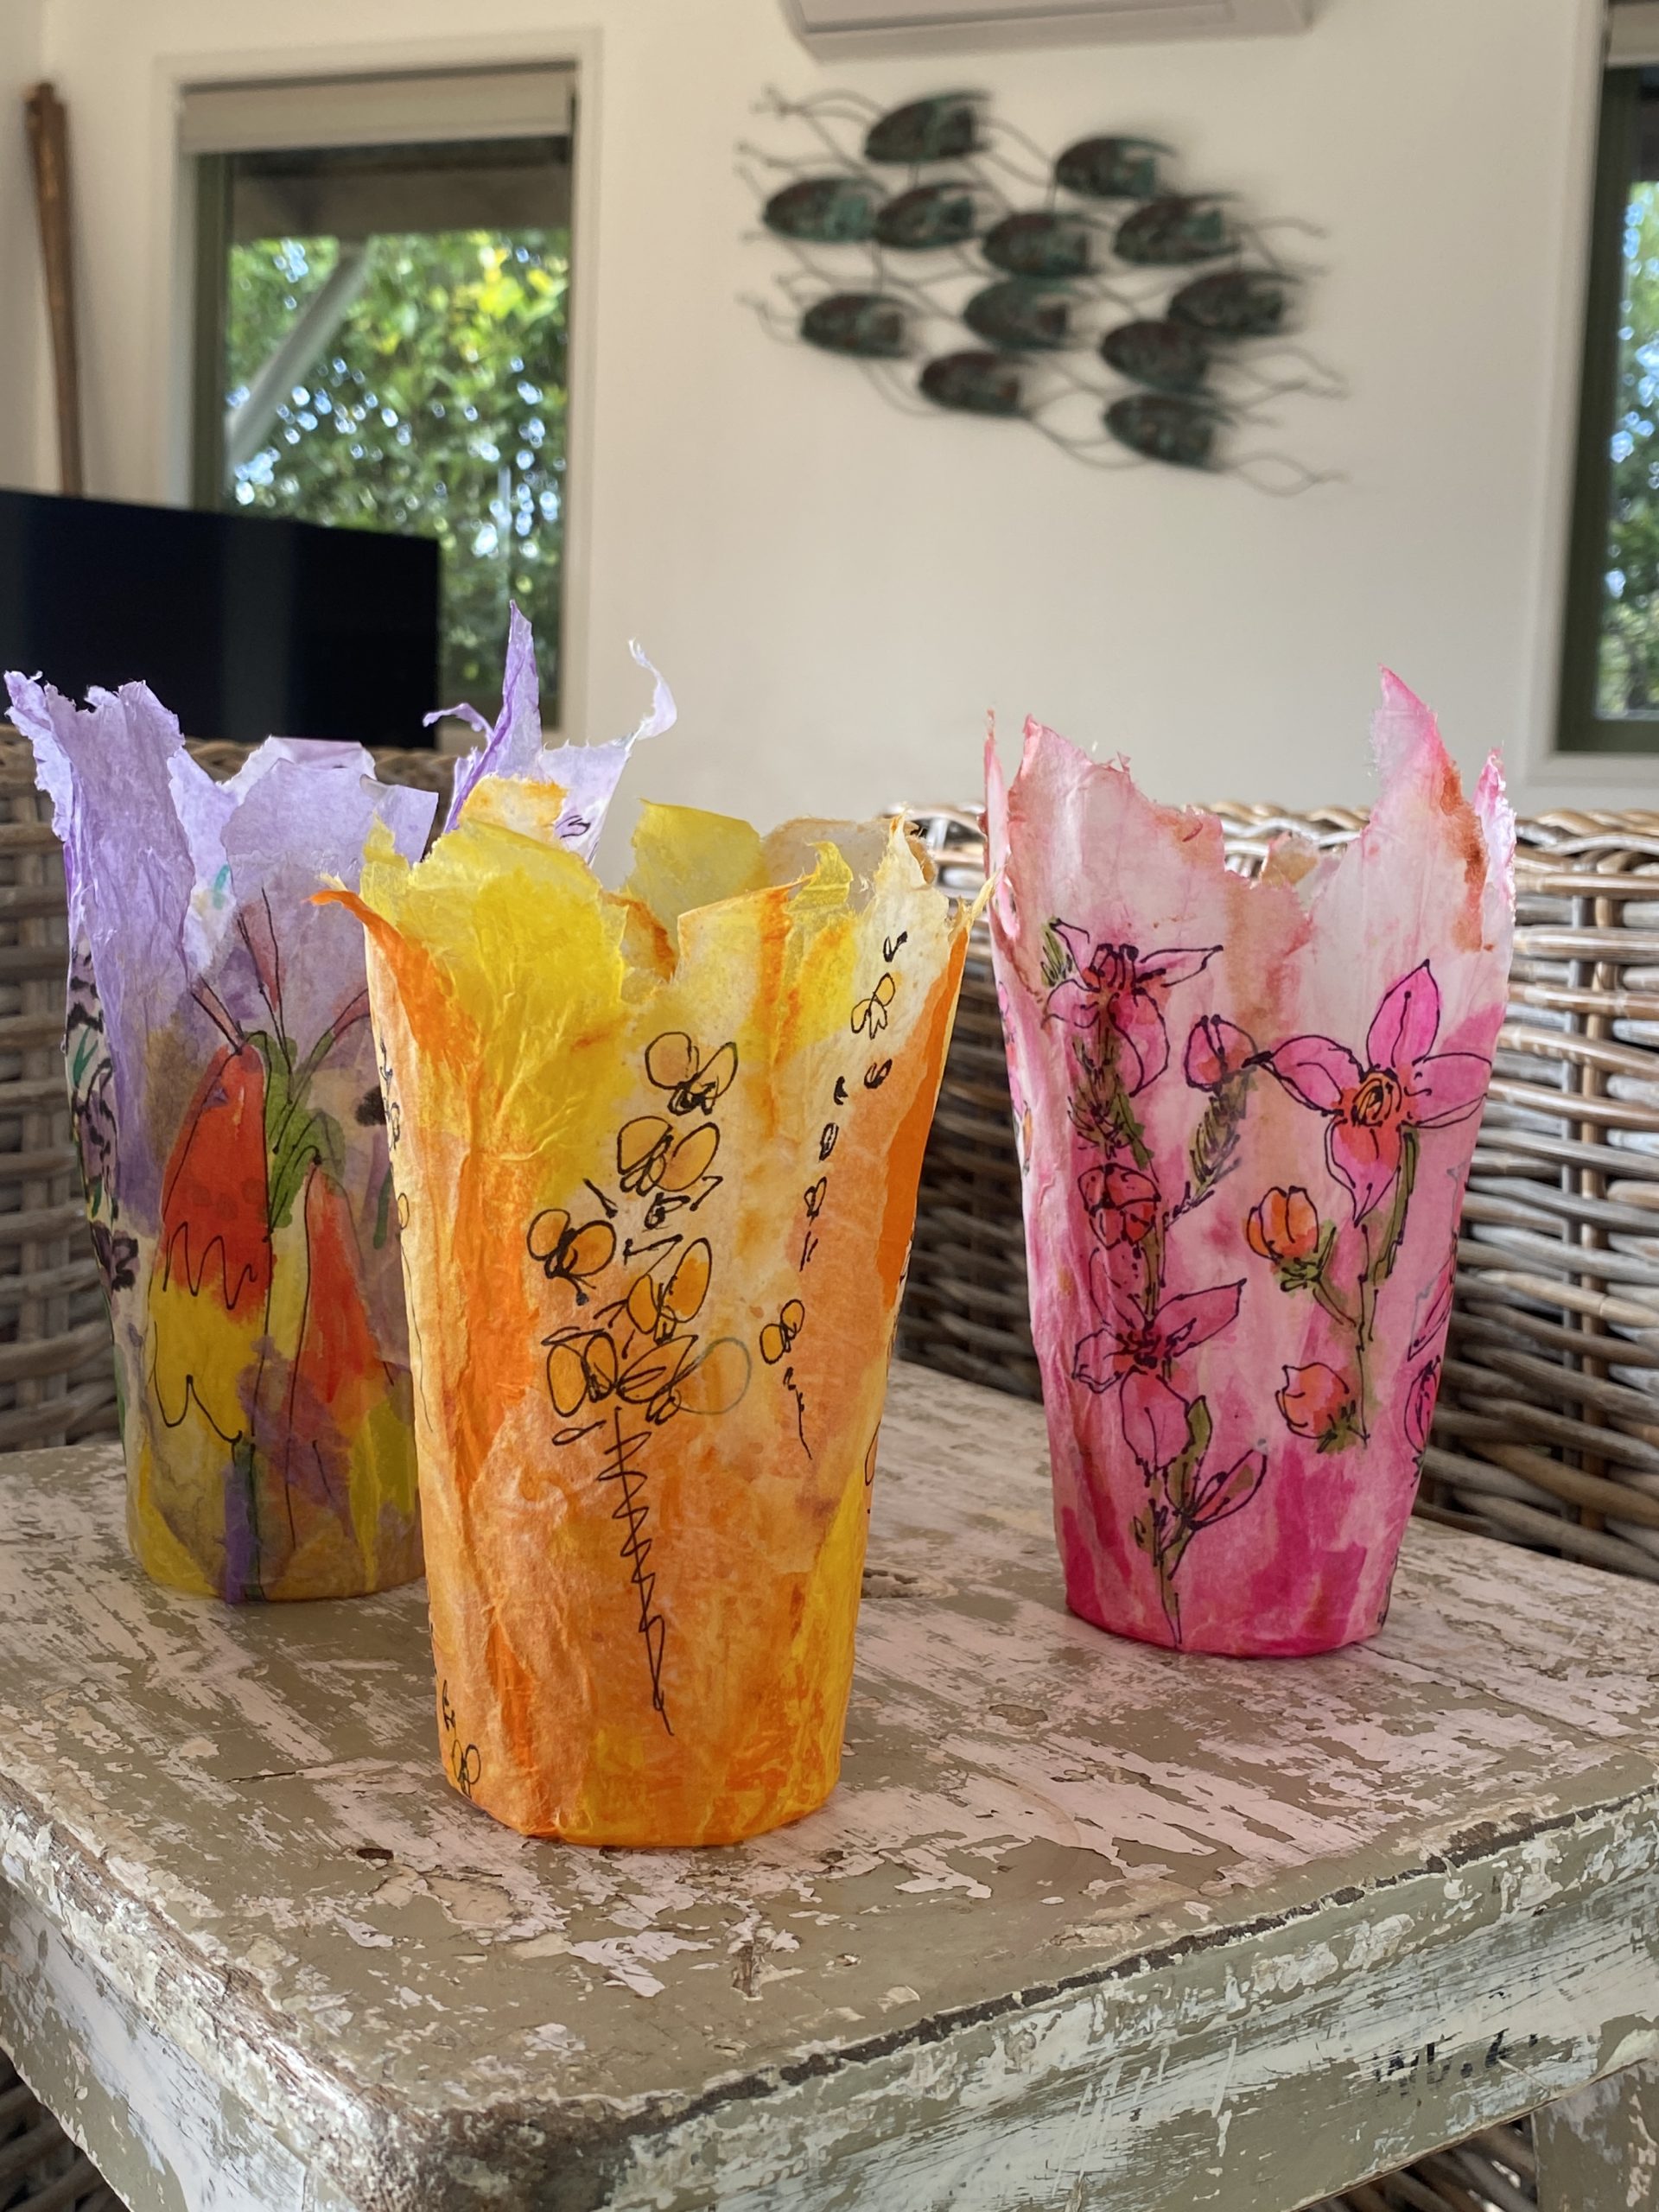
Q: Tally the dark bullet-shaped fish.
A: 12